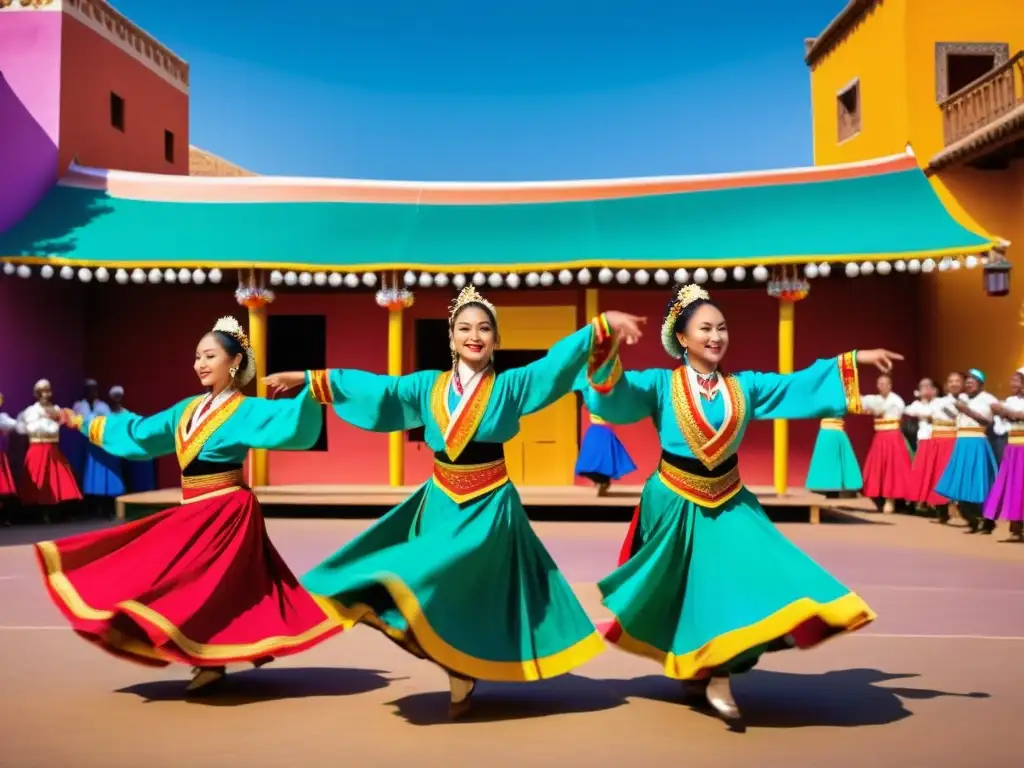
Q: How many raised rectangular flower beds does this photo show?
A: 0